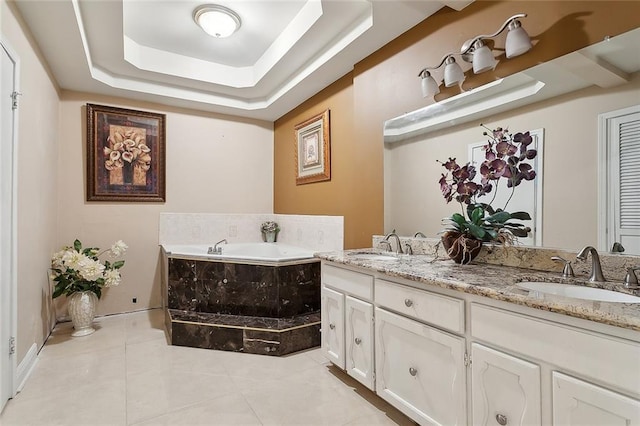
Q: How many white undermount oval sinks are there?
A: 2